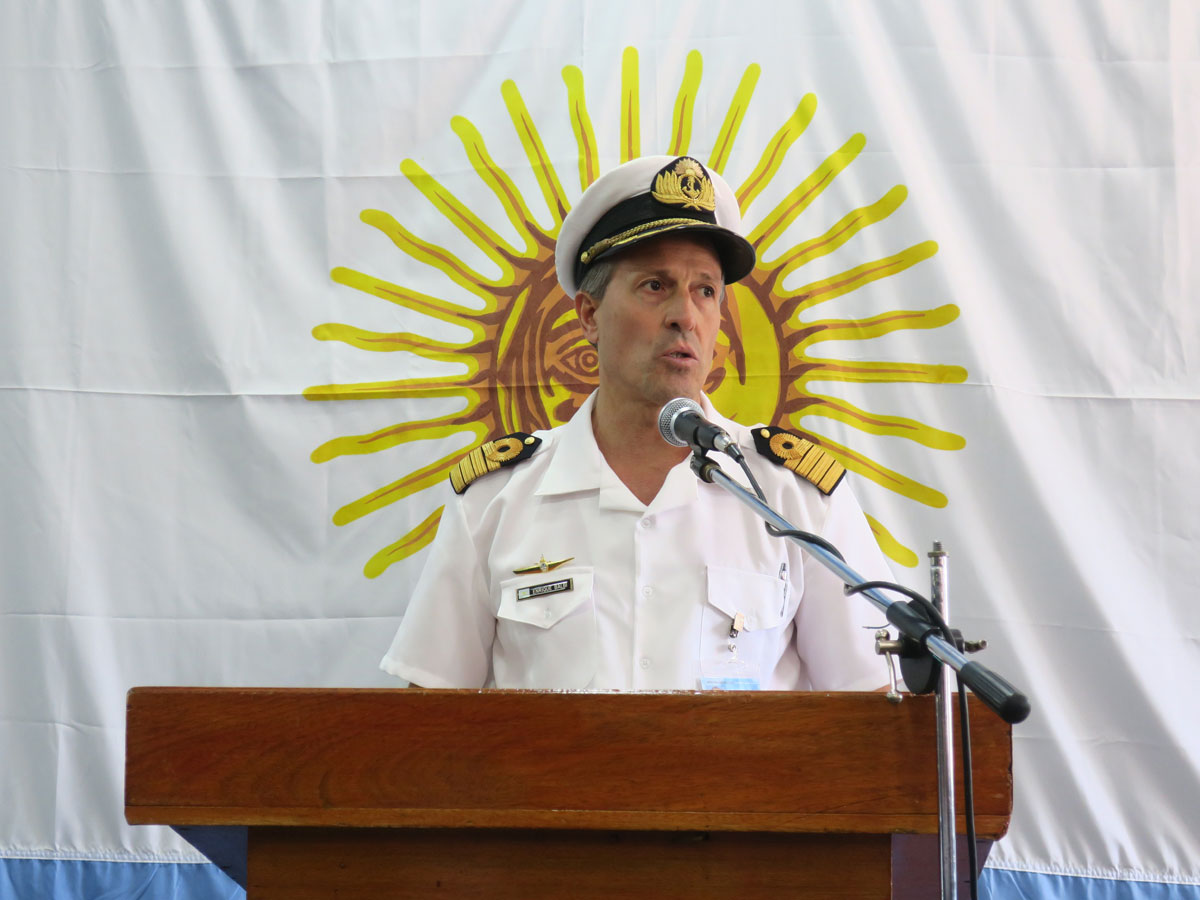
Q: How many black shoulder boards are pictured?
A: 2